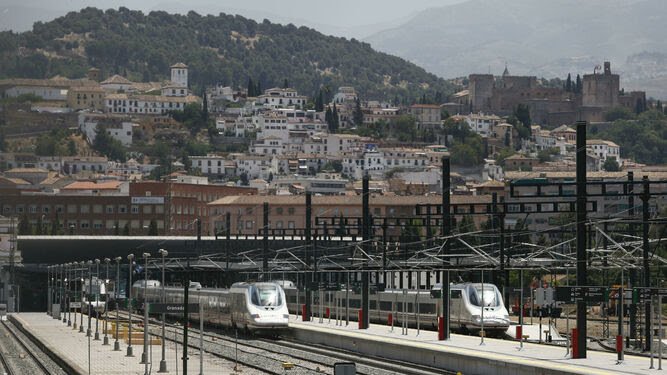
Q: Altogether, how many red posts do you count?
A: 8